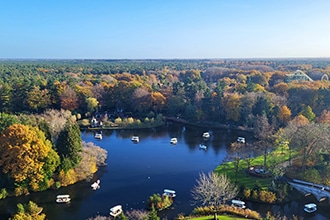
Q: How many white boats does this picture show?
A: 12